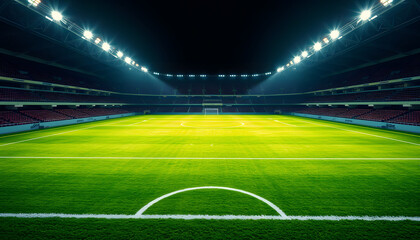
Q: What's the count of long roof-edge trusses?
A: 2